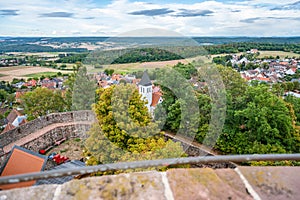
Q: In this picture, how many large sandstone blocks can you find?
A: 4